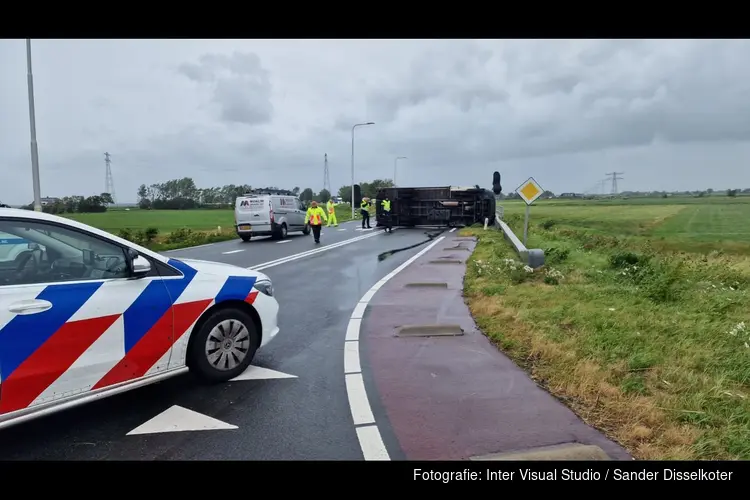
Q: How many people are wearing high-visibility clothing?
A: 4